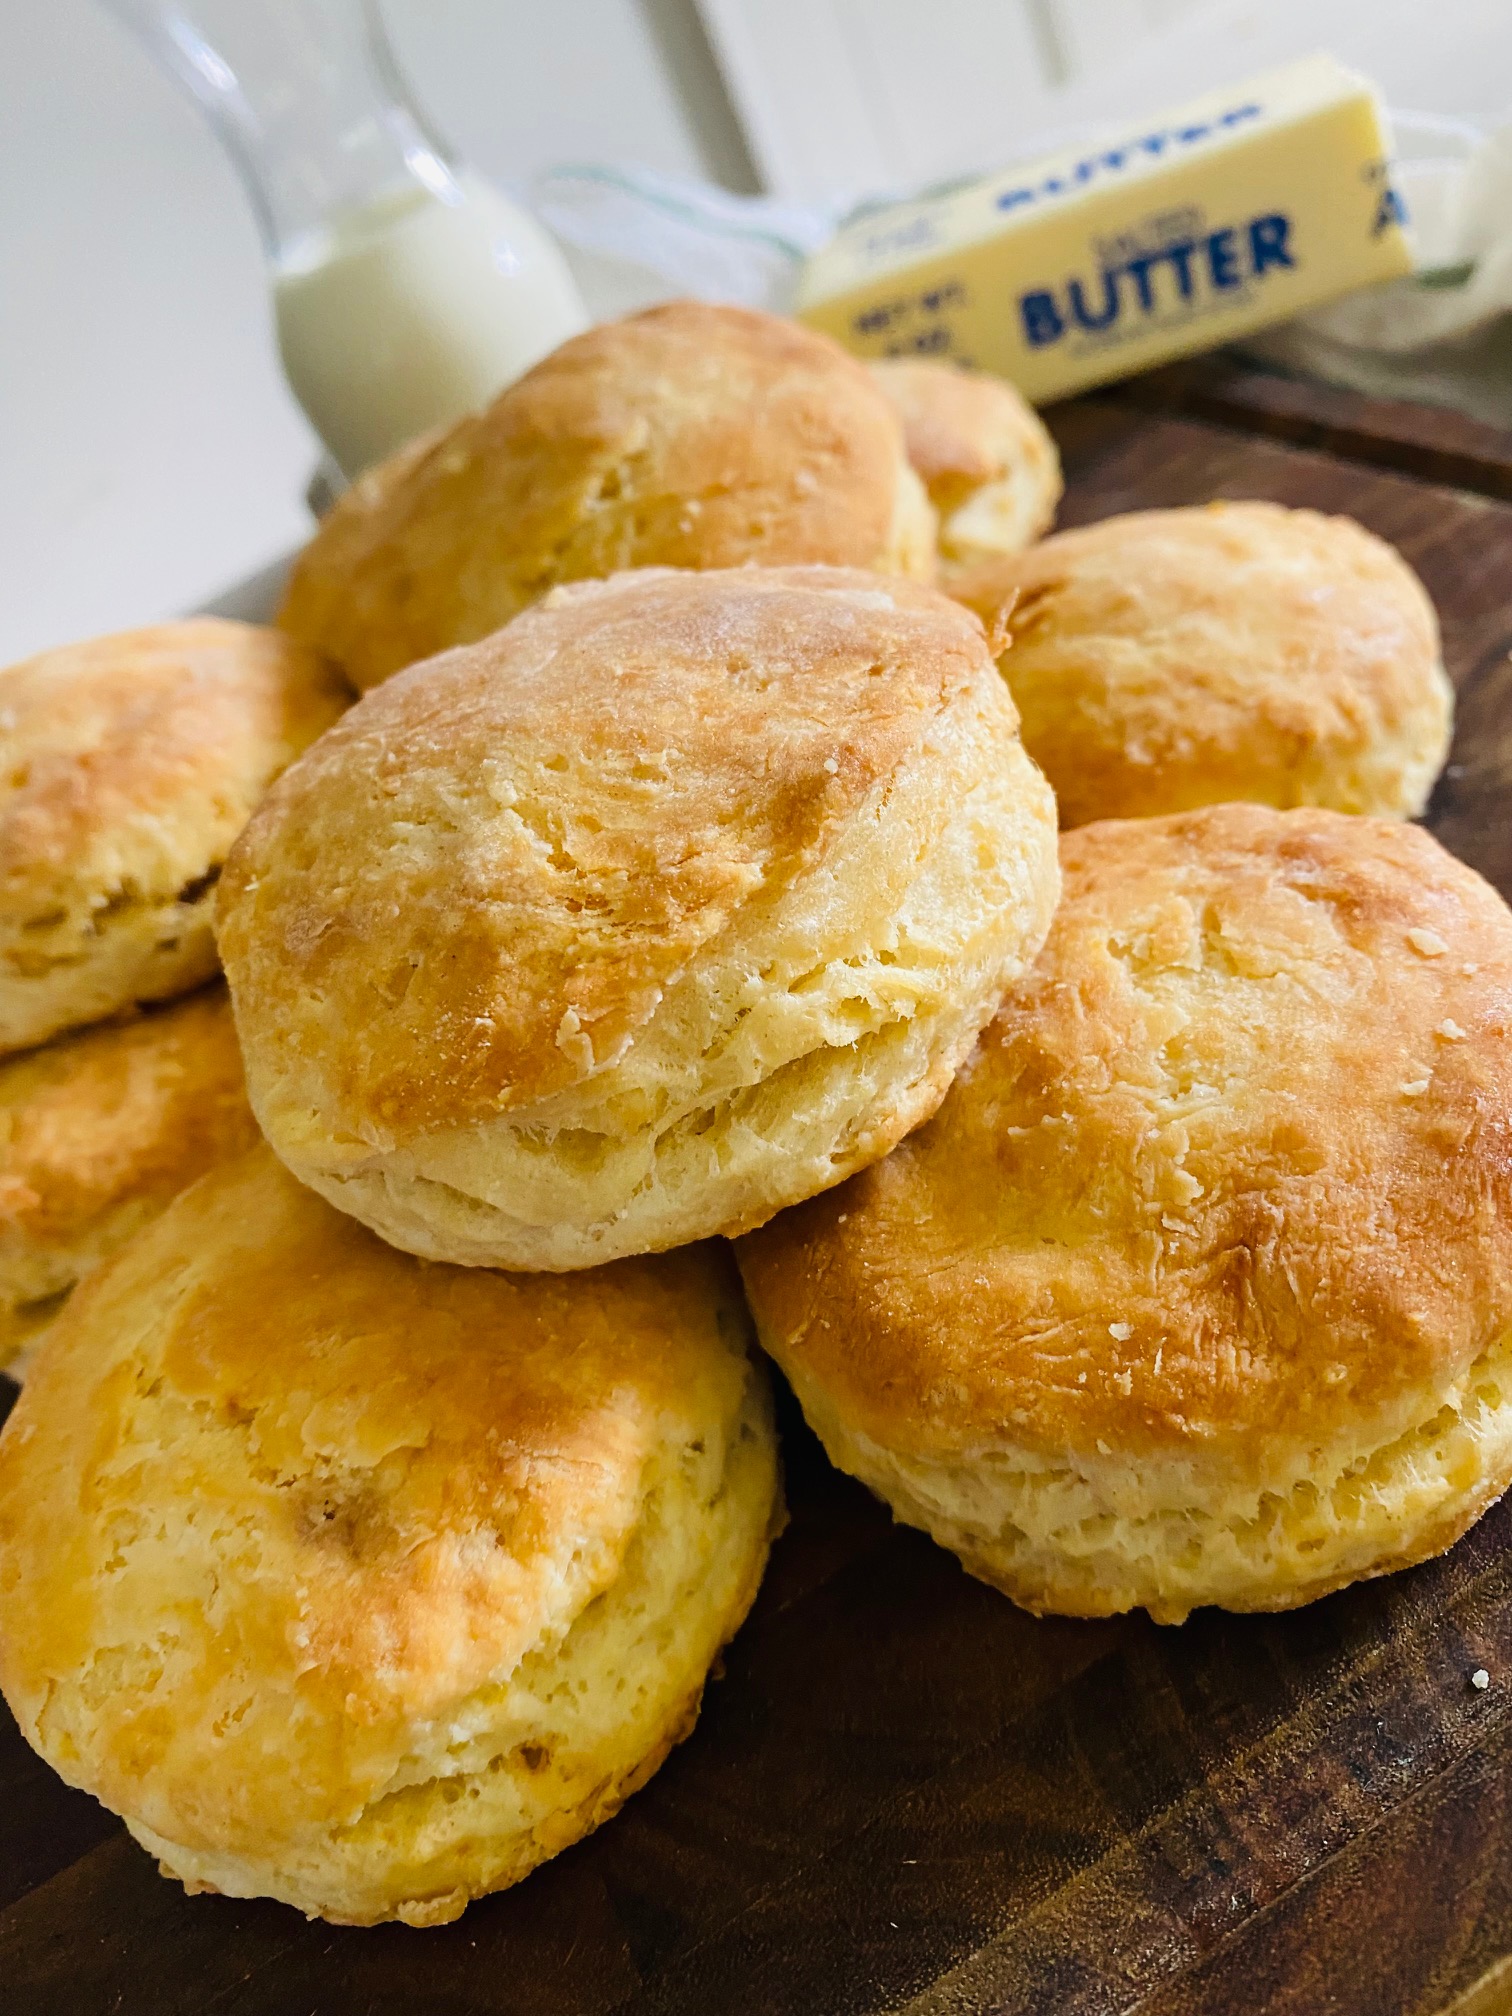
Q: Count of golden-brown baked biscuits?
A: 8